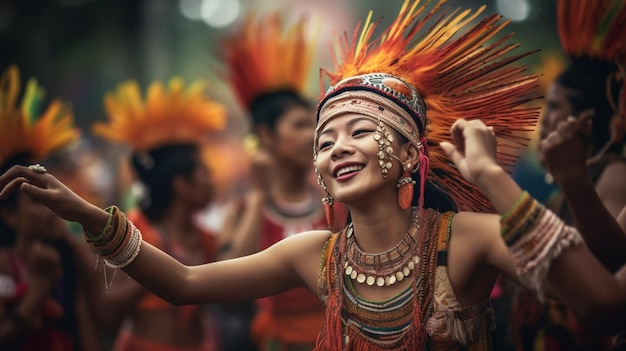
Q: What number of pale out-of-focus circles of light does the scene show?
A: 3